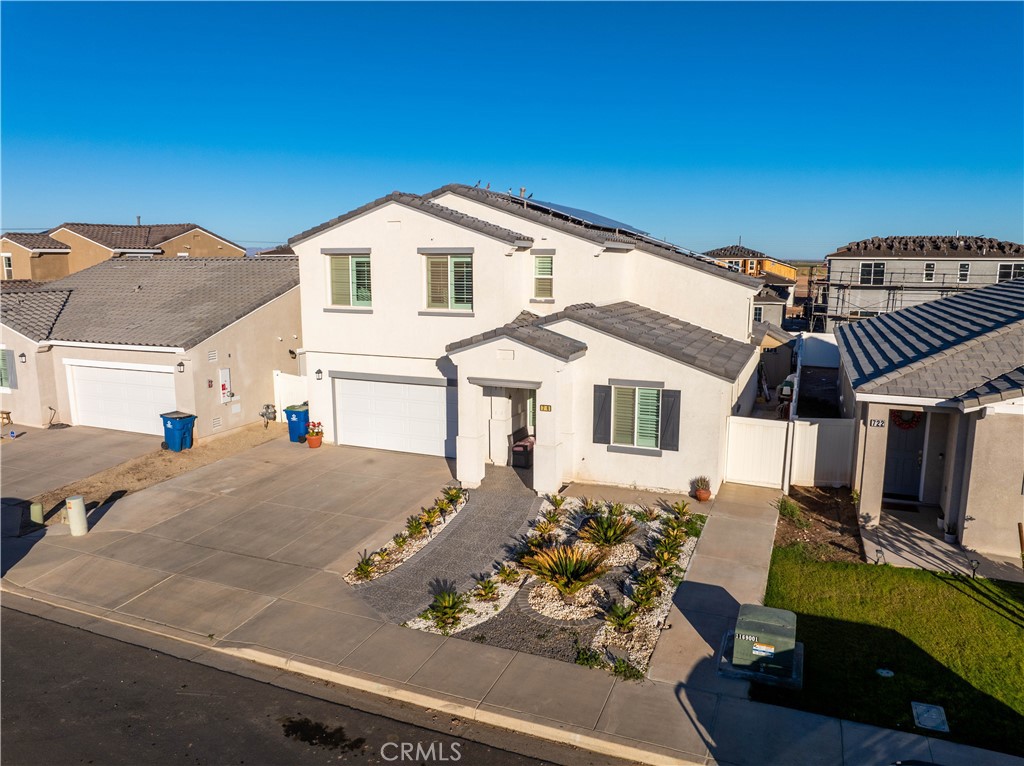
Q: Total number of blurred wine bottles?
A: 0